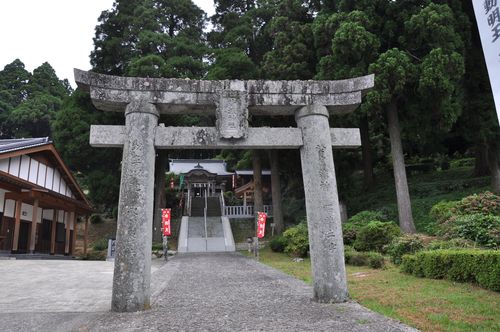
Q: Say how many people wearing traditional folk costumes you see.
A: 0